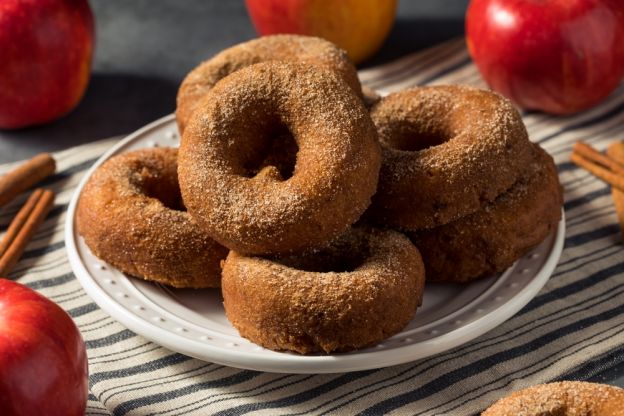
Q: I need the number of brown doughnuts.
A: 7